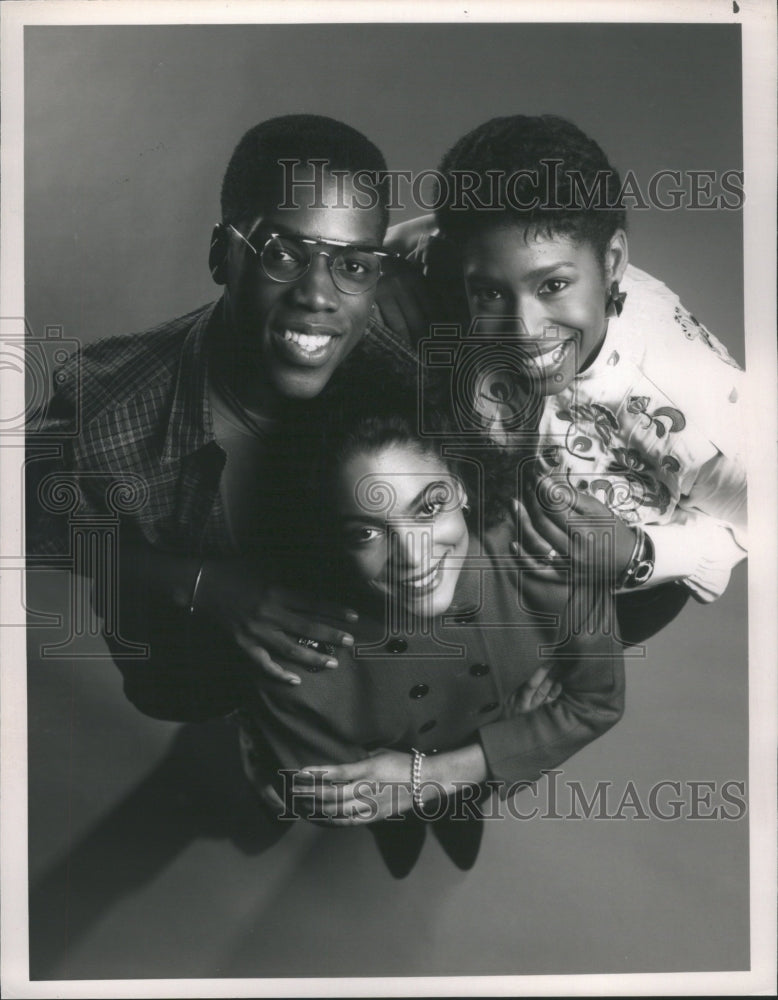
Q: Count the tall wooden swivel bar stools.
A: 0